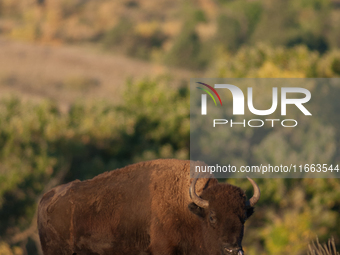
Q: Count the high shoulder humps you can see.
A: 1